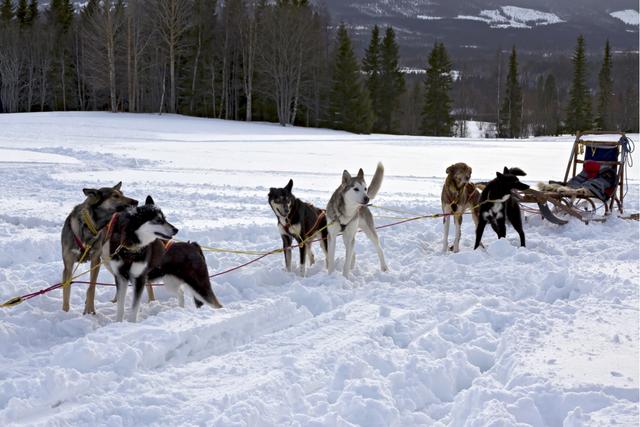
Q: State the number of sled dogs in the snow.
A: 6